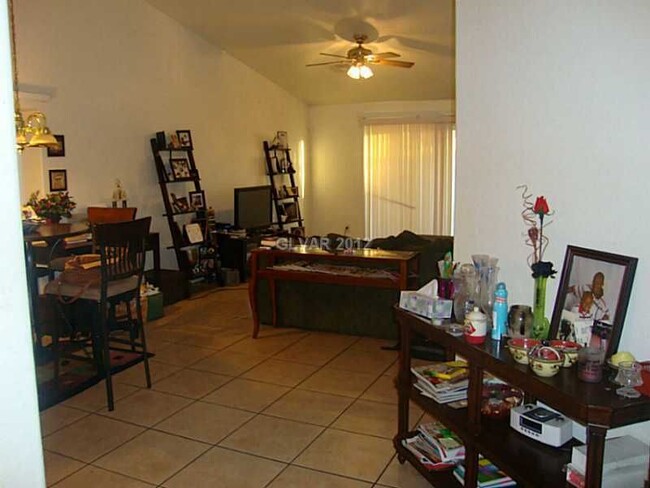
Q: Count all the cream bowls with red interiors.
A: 3